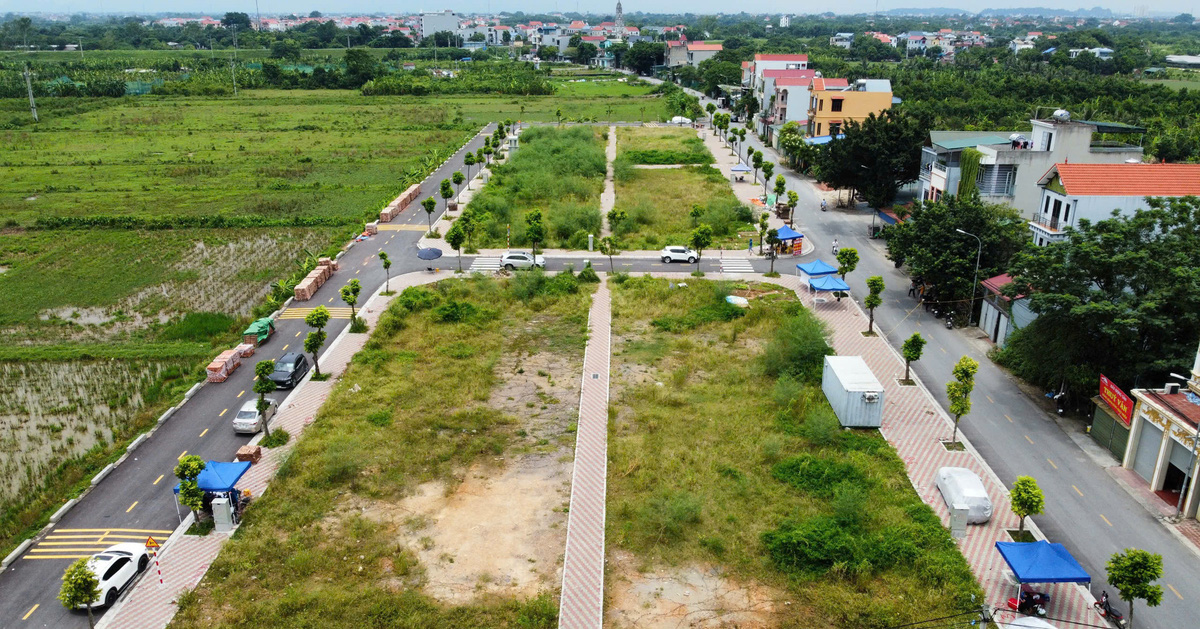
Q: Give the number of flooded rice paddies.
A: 2